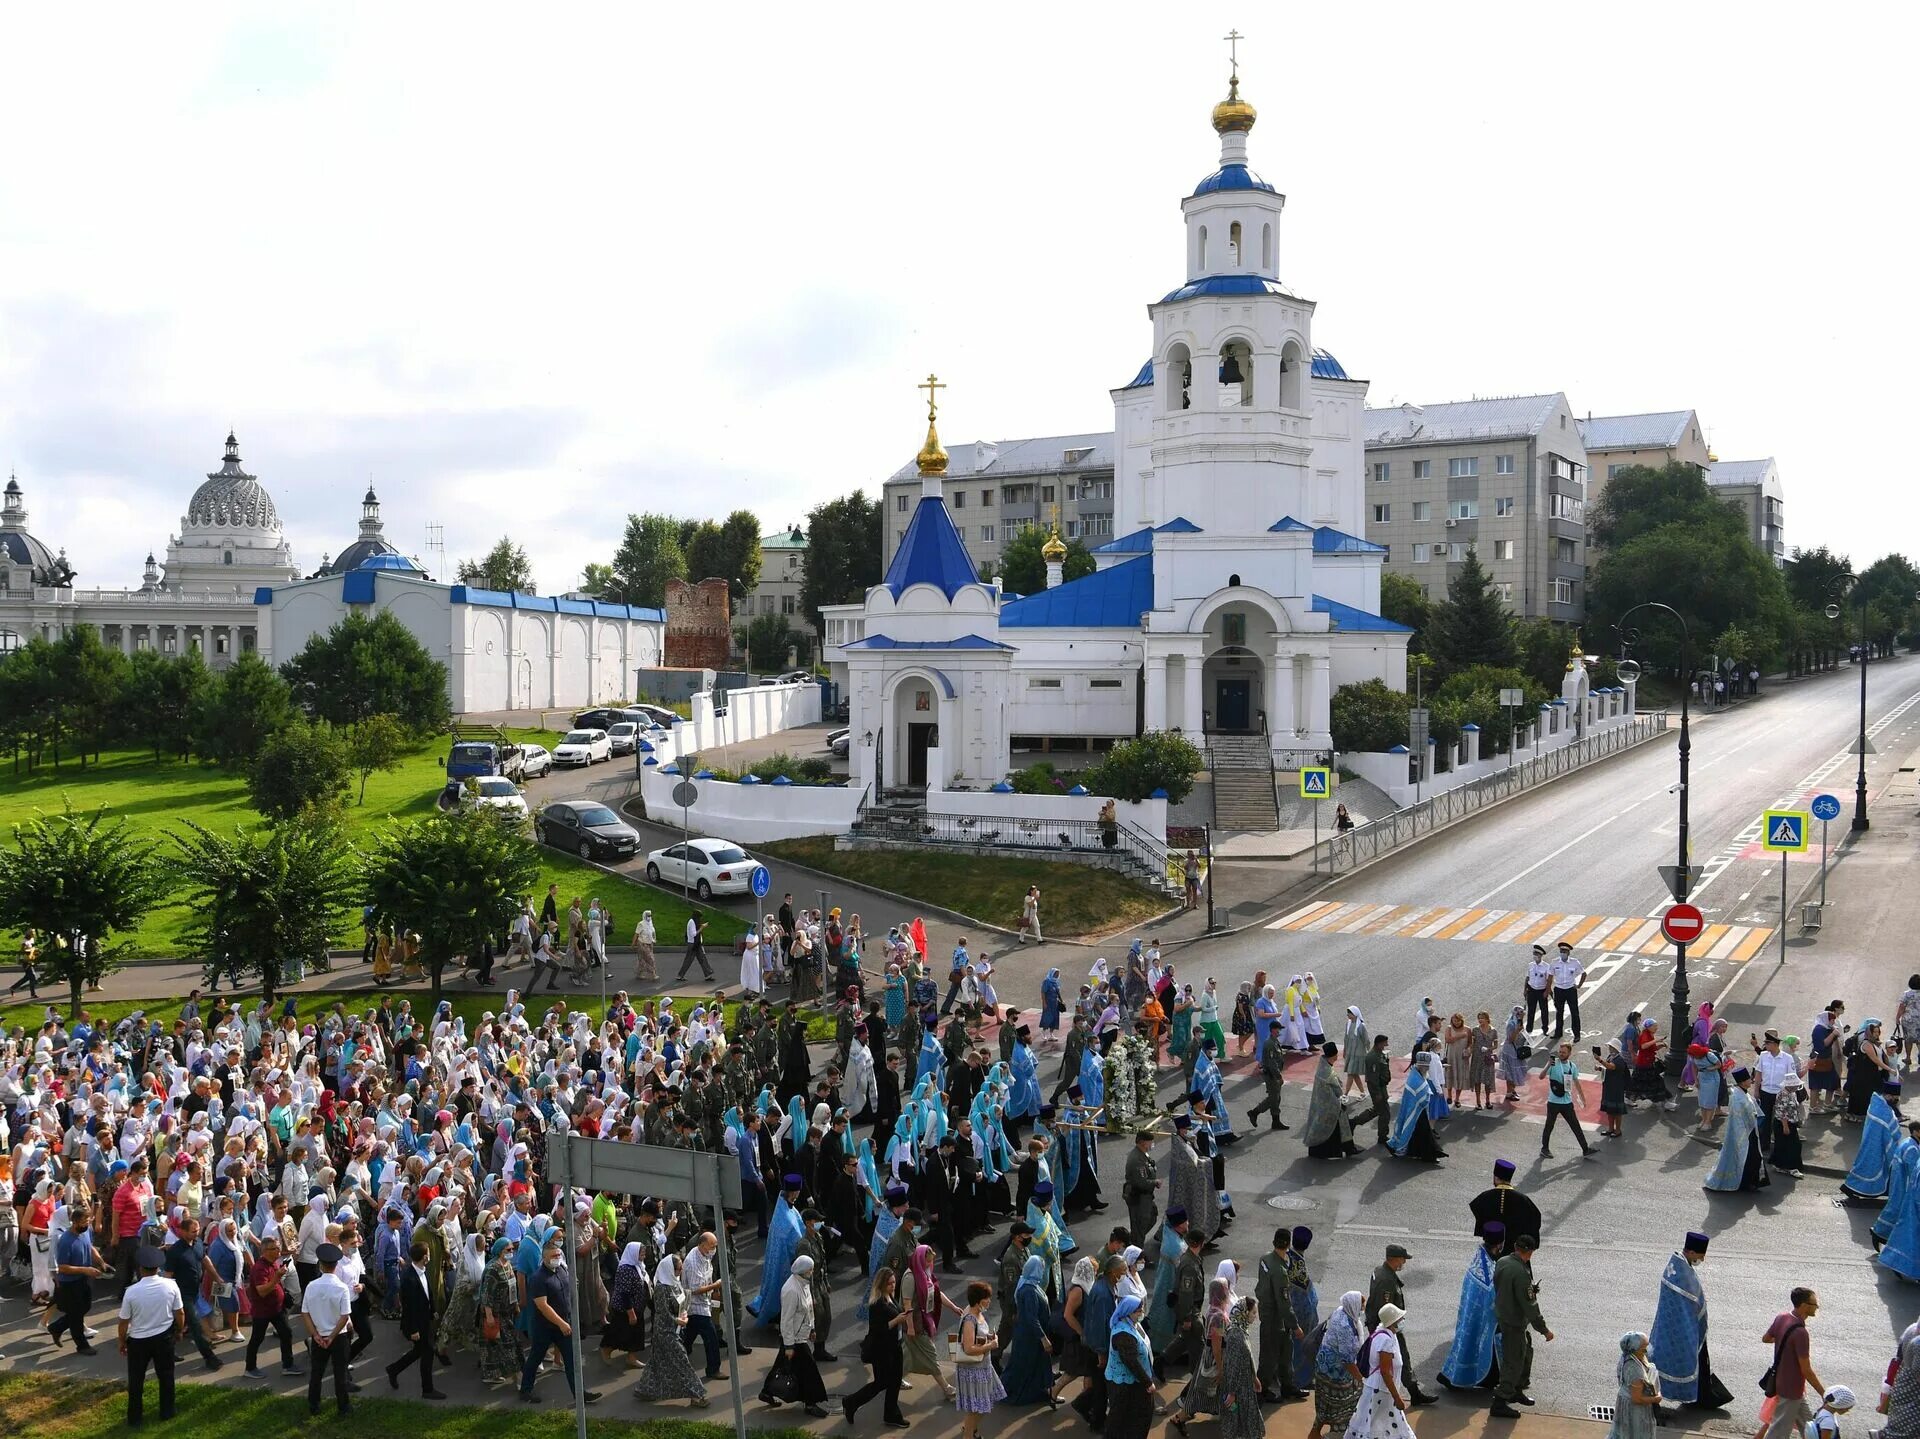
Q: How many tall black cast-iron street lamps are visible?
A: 2